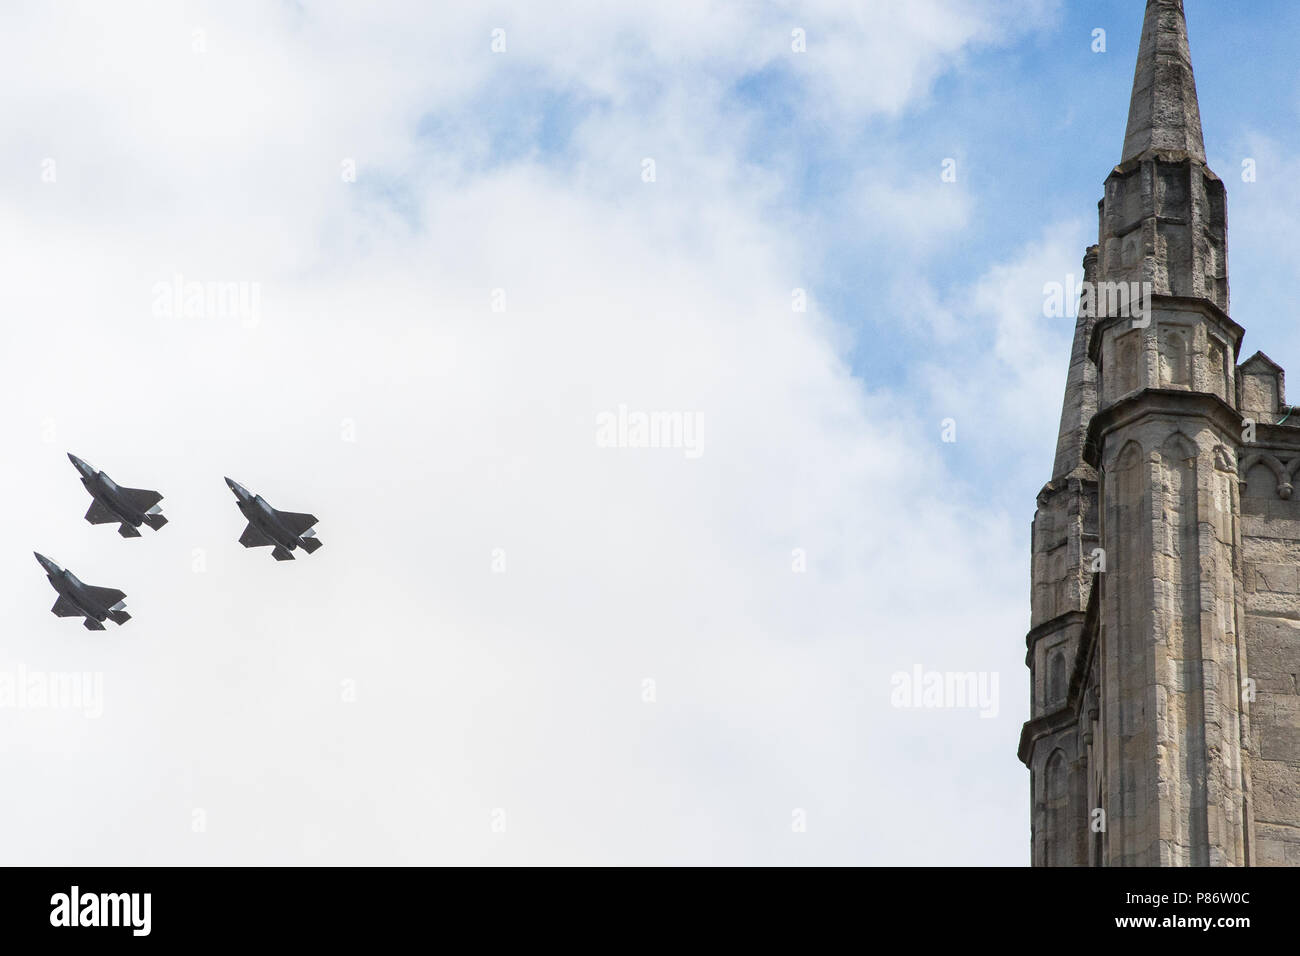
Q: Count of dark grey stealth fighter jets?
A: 3